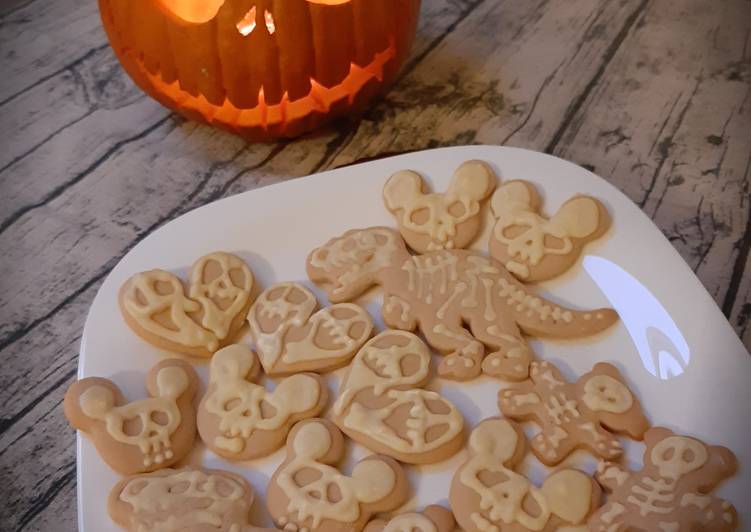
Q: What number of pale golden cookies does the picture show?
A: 14